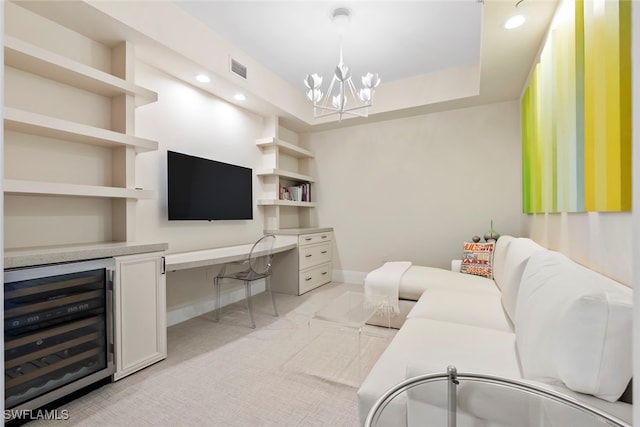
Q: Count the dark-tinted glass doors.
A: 1